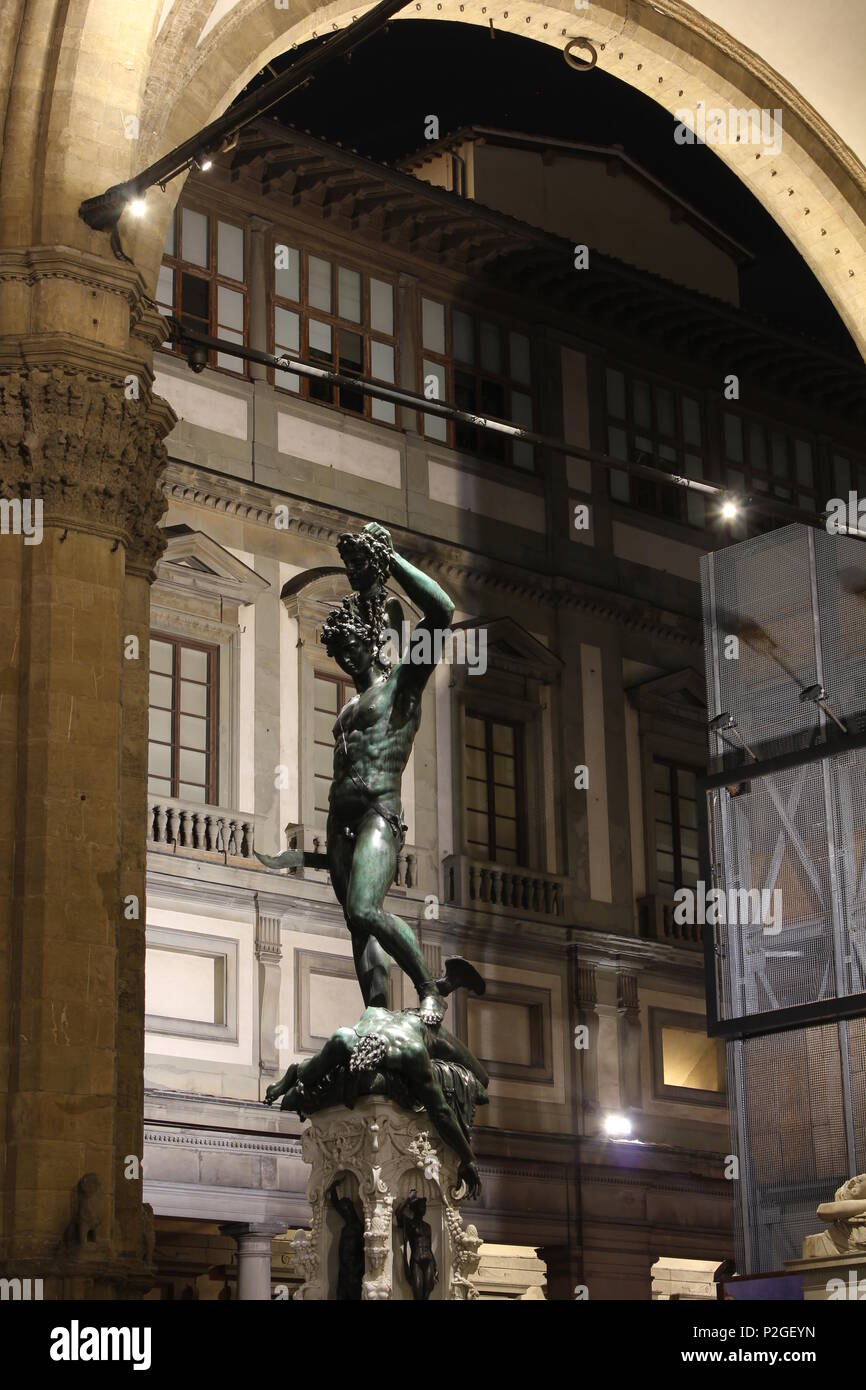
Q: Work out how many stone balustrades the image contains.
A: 4